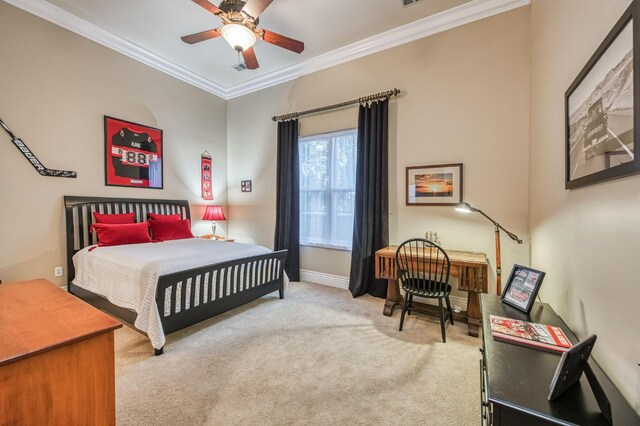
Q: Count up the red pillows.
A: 4